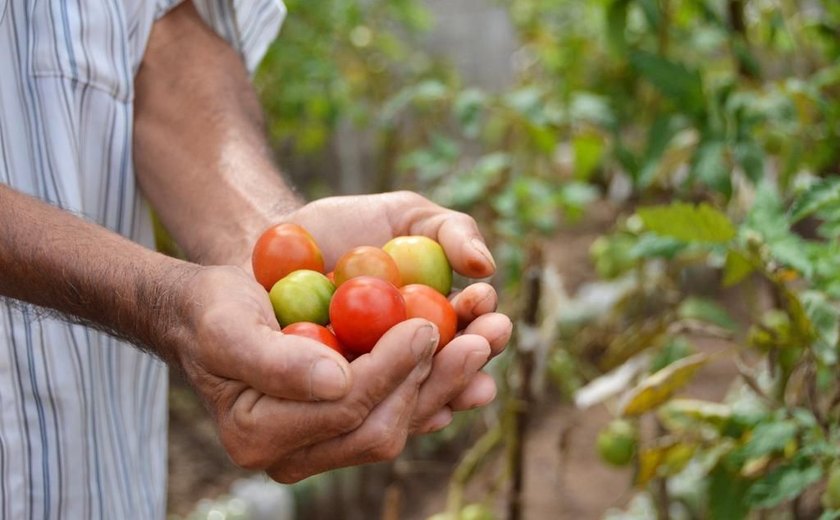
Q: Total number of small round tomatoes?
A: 7